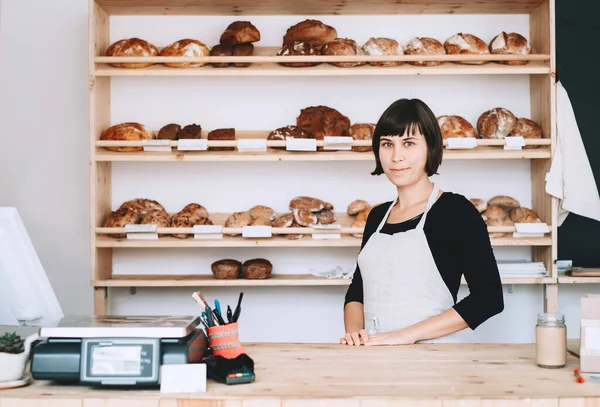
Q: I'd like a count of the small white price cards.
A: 12